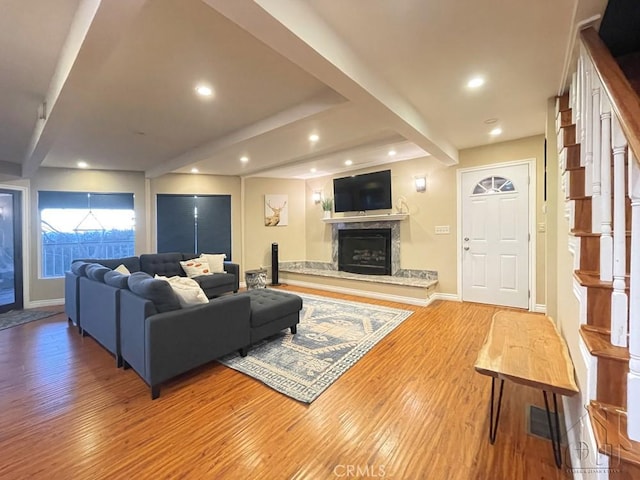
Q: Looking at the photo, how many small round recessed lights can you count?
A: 10